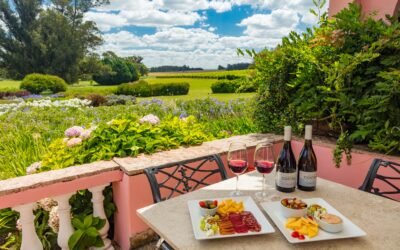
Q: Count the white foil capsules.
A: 2